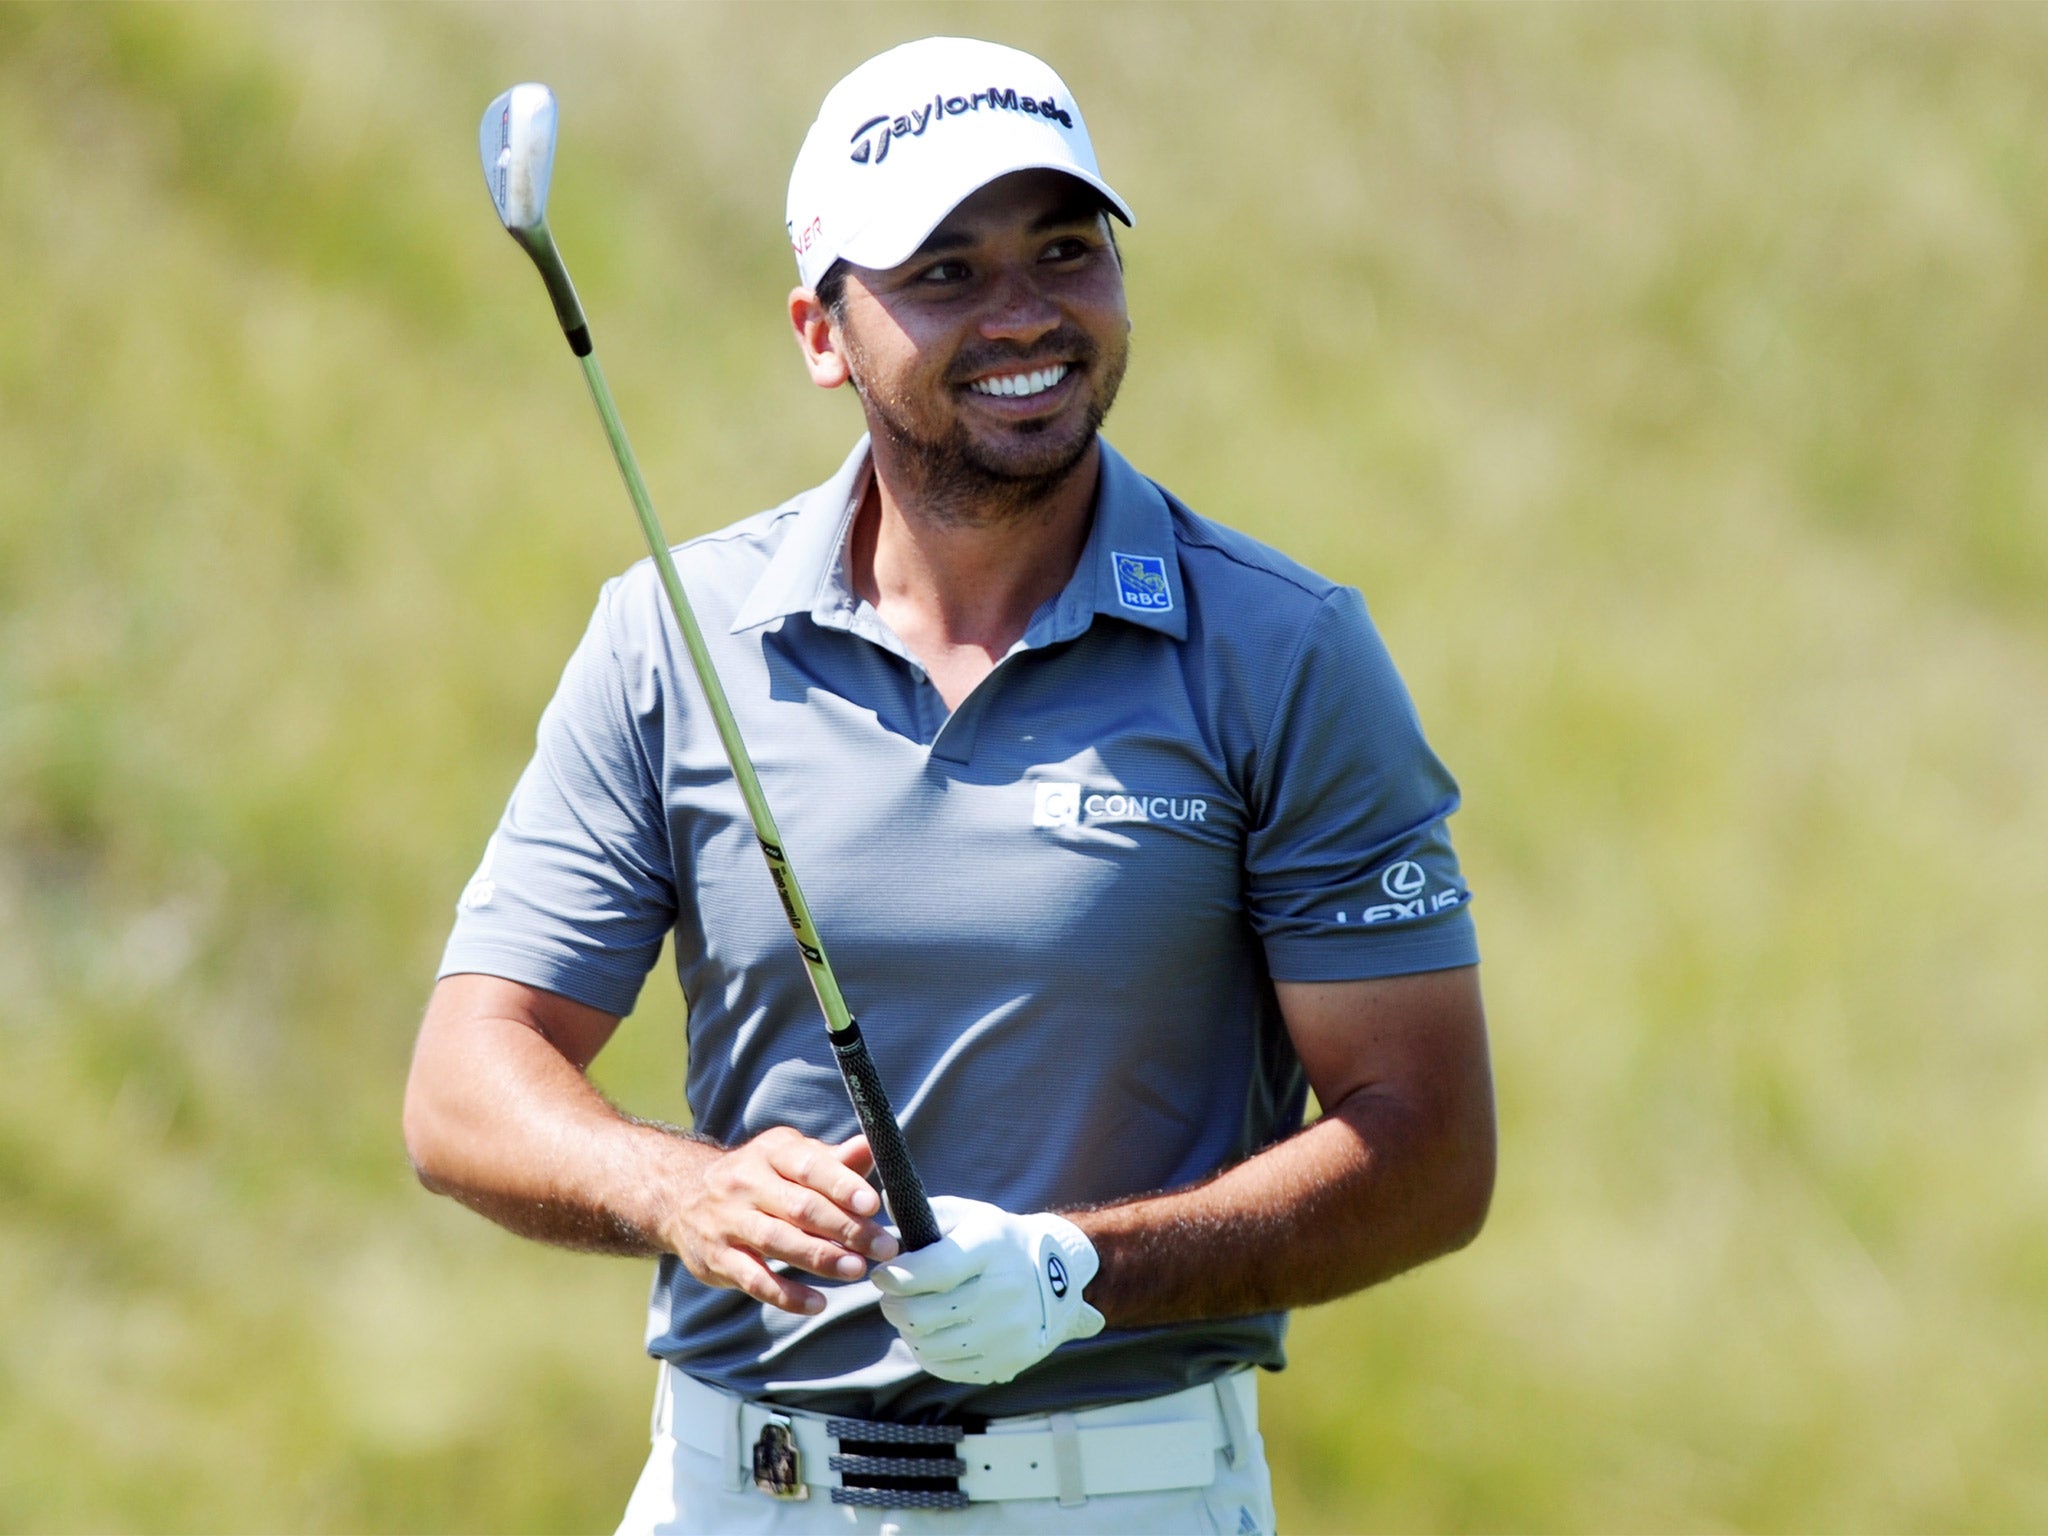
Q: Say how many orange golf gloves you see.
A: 0